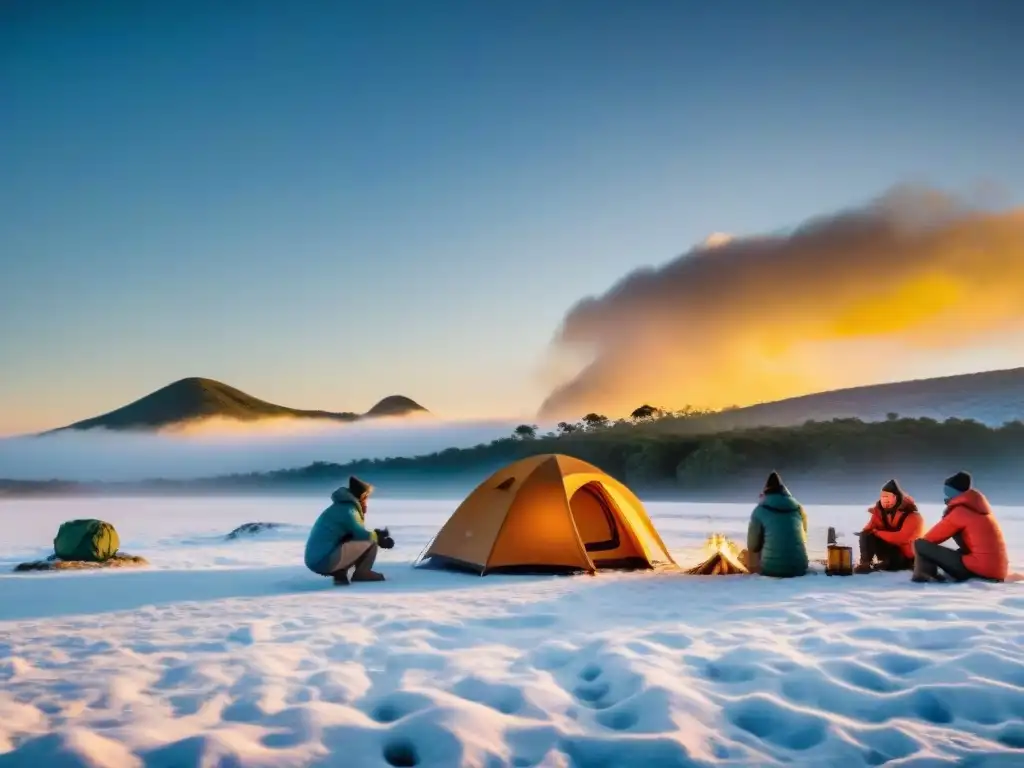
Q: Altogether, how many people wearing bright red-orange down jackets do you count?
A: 2